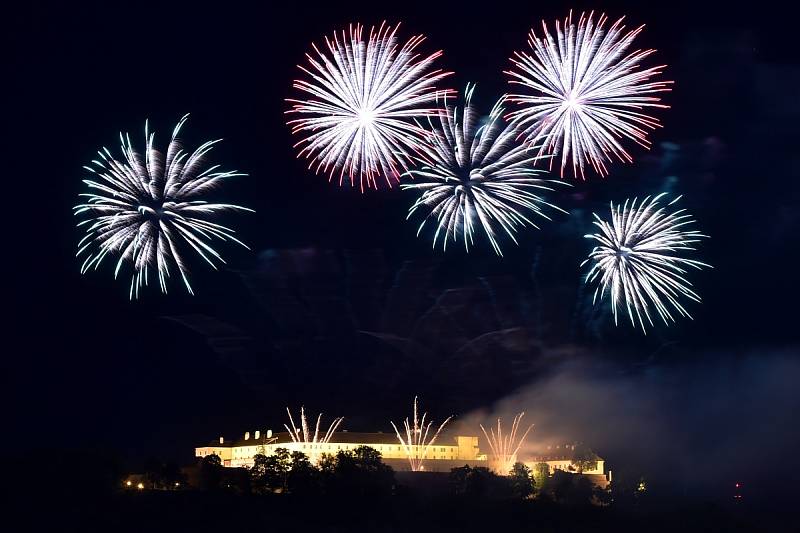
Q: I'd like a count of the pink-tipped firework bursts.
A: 2